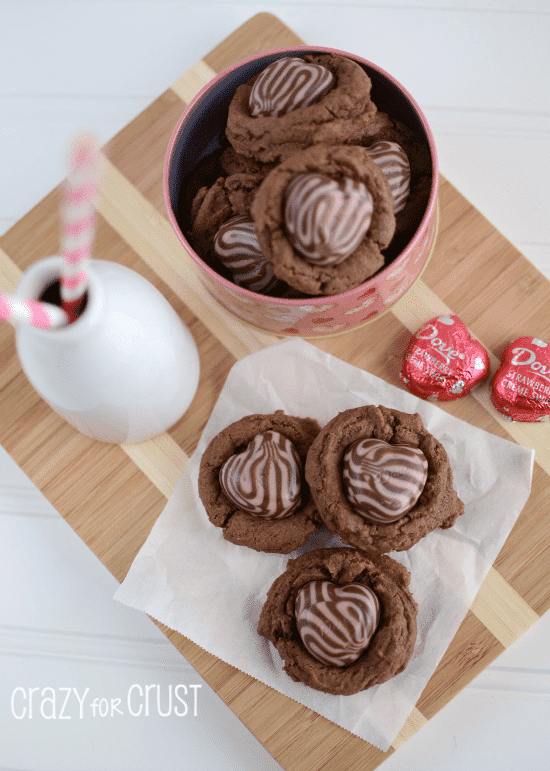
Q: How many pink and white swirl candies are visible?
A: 7